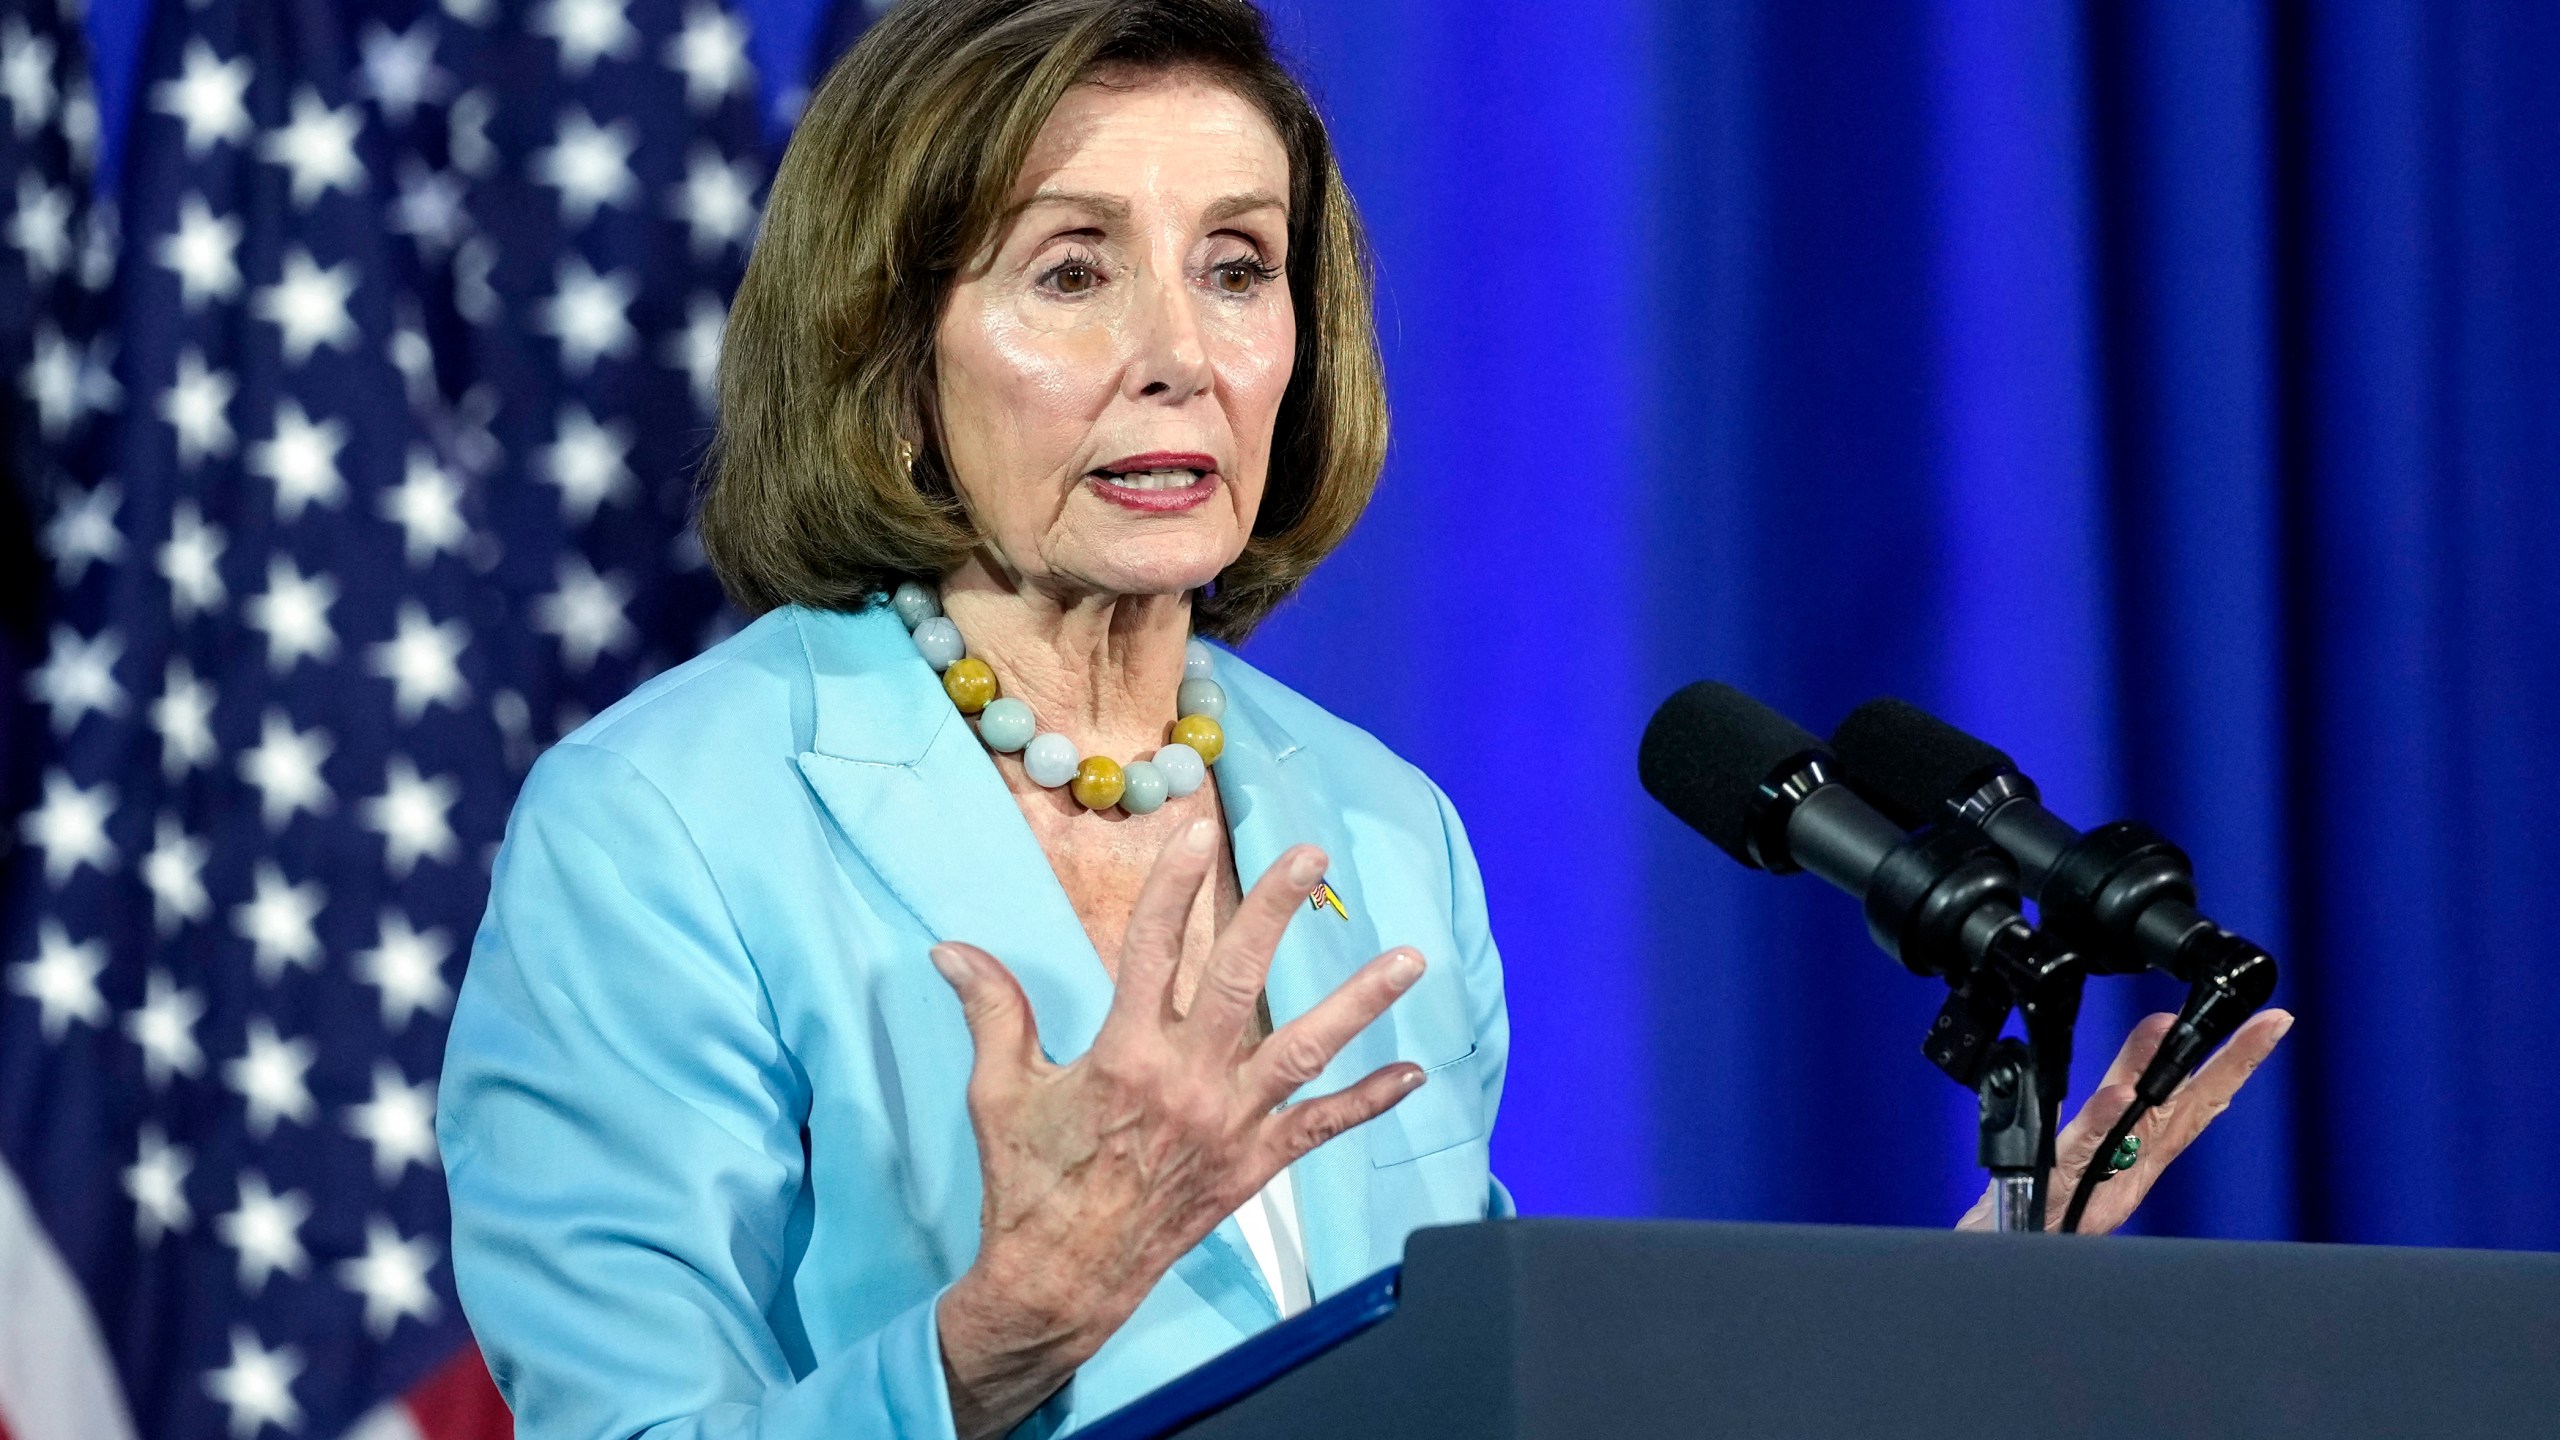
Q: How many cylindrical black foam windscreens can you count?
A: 2